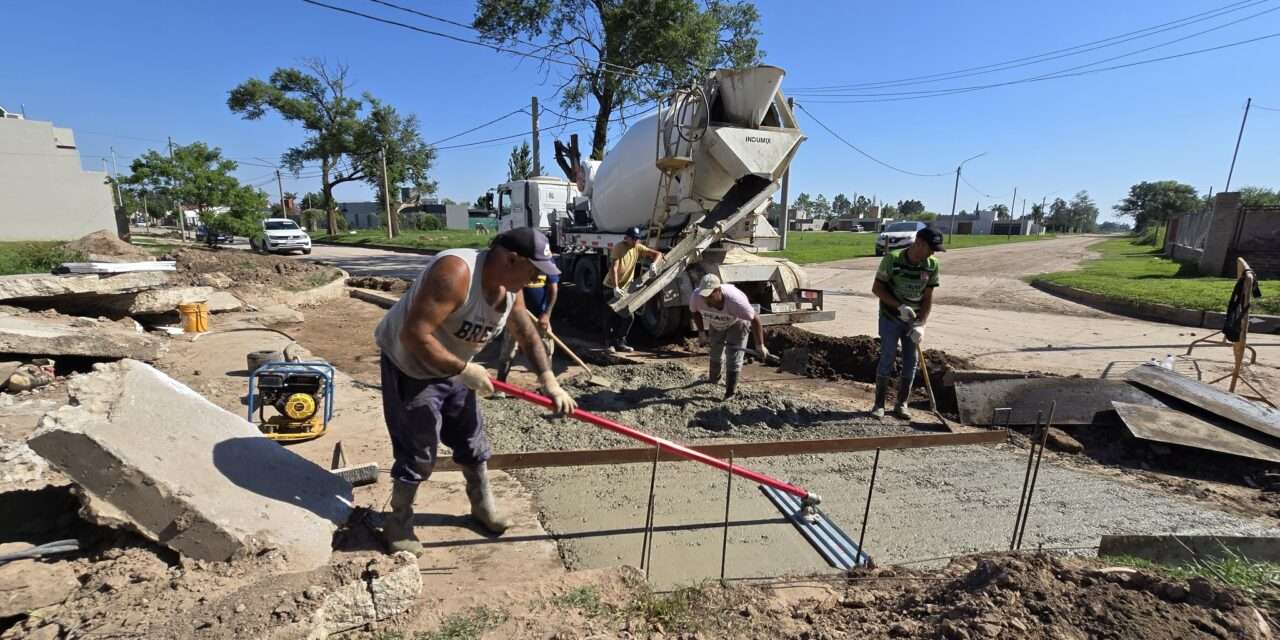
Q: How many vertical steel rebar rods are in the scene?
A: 6